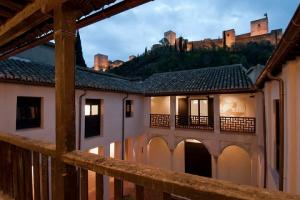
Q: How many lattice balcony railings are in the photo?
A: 3